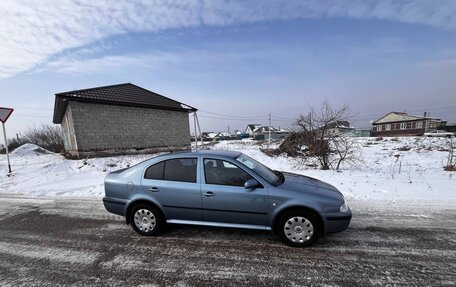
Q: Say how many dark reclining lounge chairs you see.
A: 0